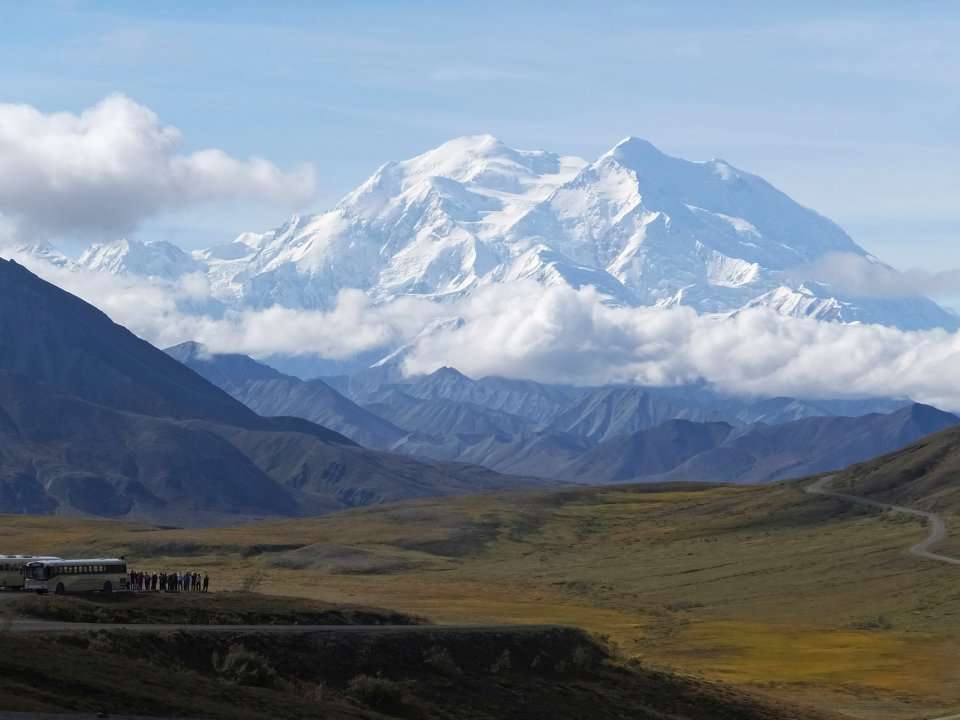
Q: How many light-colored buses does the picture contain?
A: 2